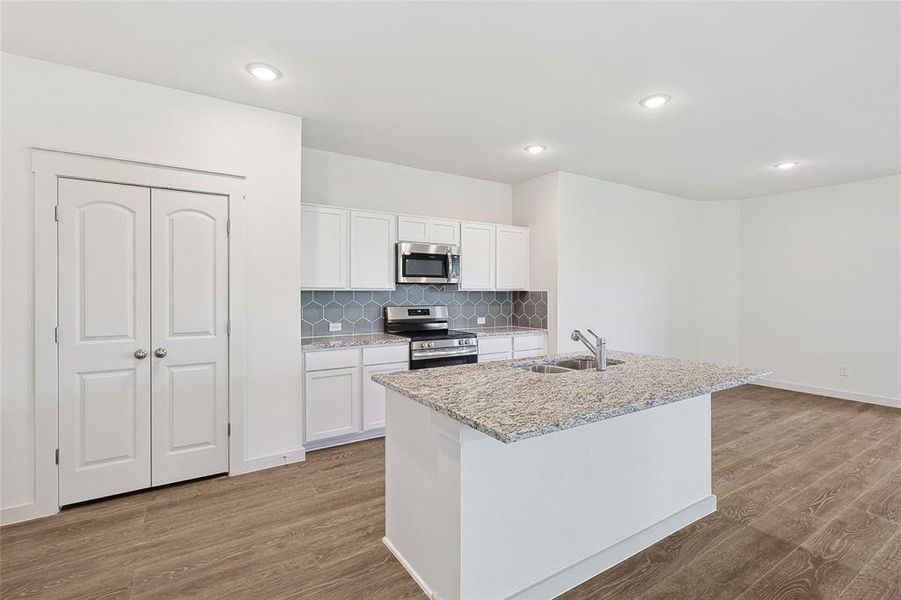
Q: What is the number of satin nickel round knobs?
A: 2